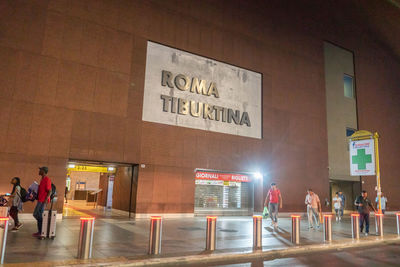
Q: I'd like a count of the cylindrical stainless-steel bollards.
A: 10